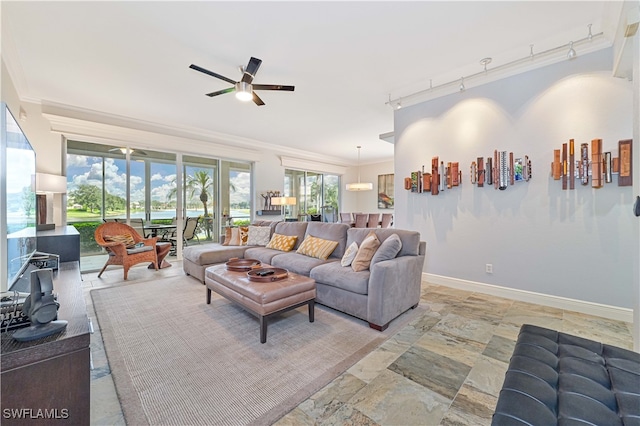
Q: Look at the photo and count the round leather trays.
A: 2